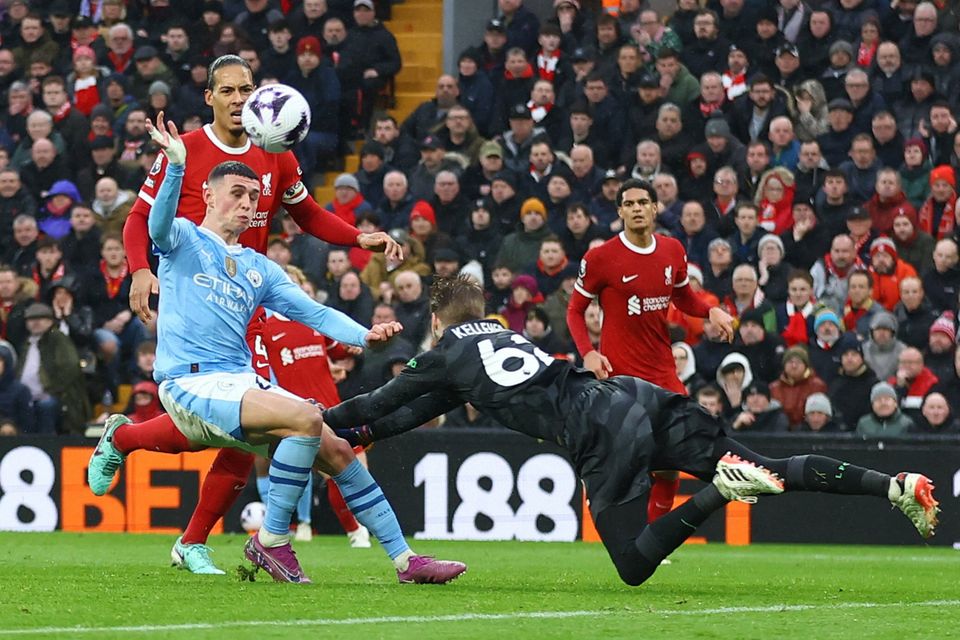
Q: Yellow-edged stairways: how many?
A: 1